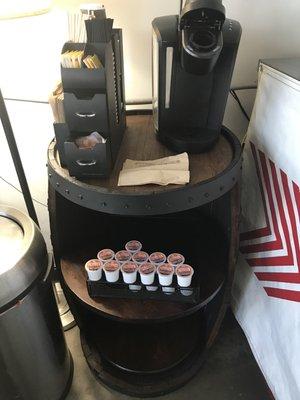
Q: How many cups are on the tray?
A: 12